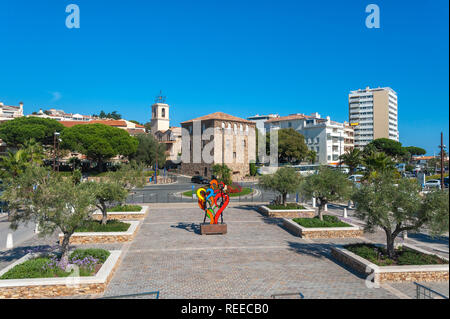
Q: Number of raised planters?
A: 6